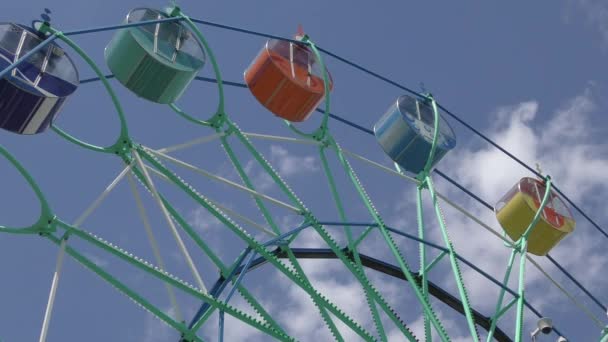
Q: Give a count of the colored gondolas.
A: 5